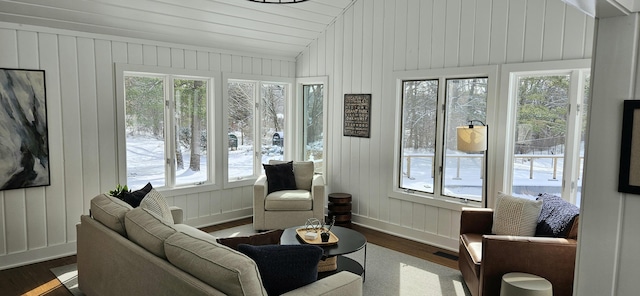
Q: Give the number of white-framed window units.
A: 5